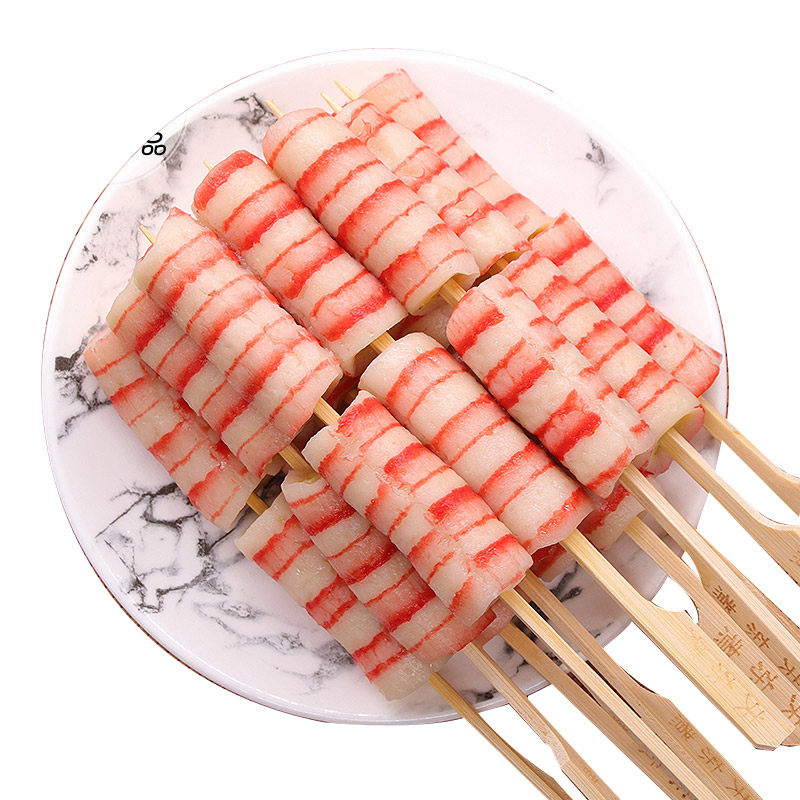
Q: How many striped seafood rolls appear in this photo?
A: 14